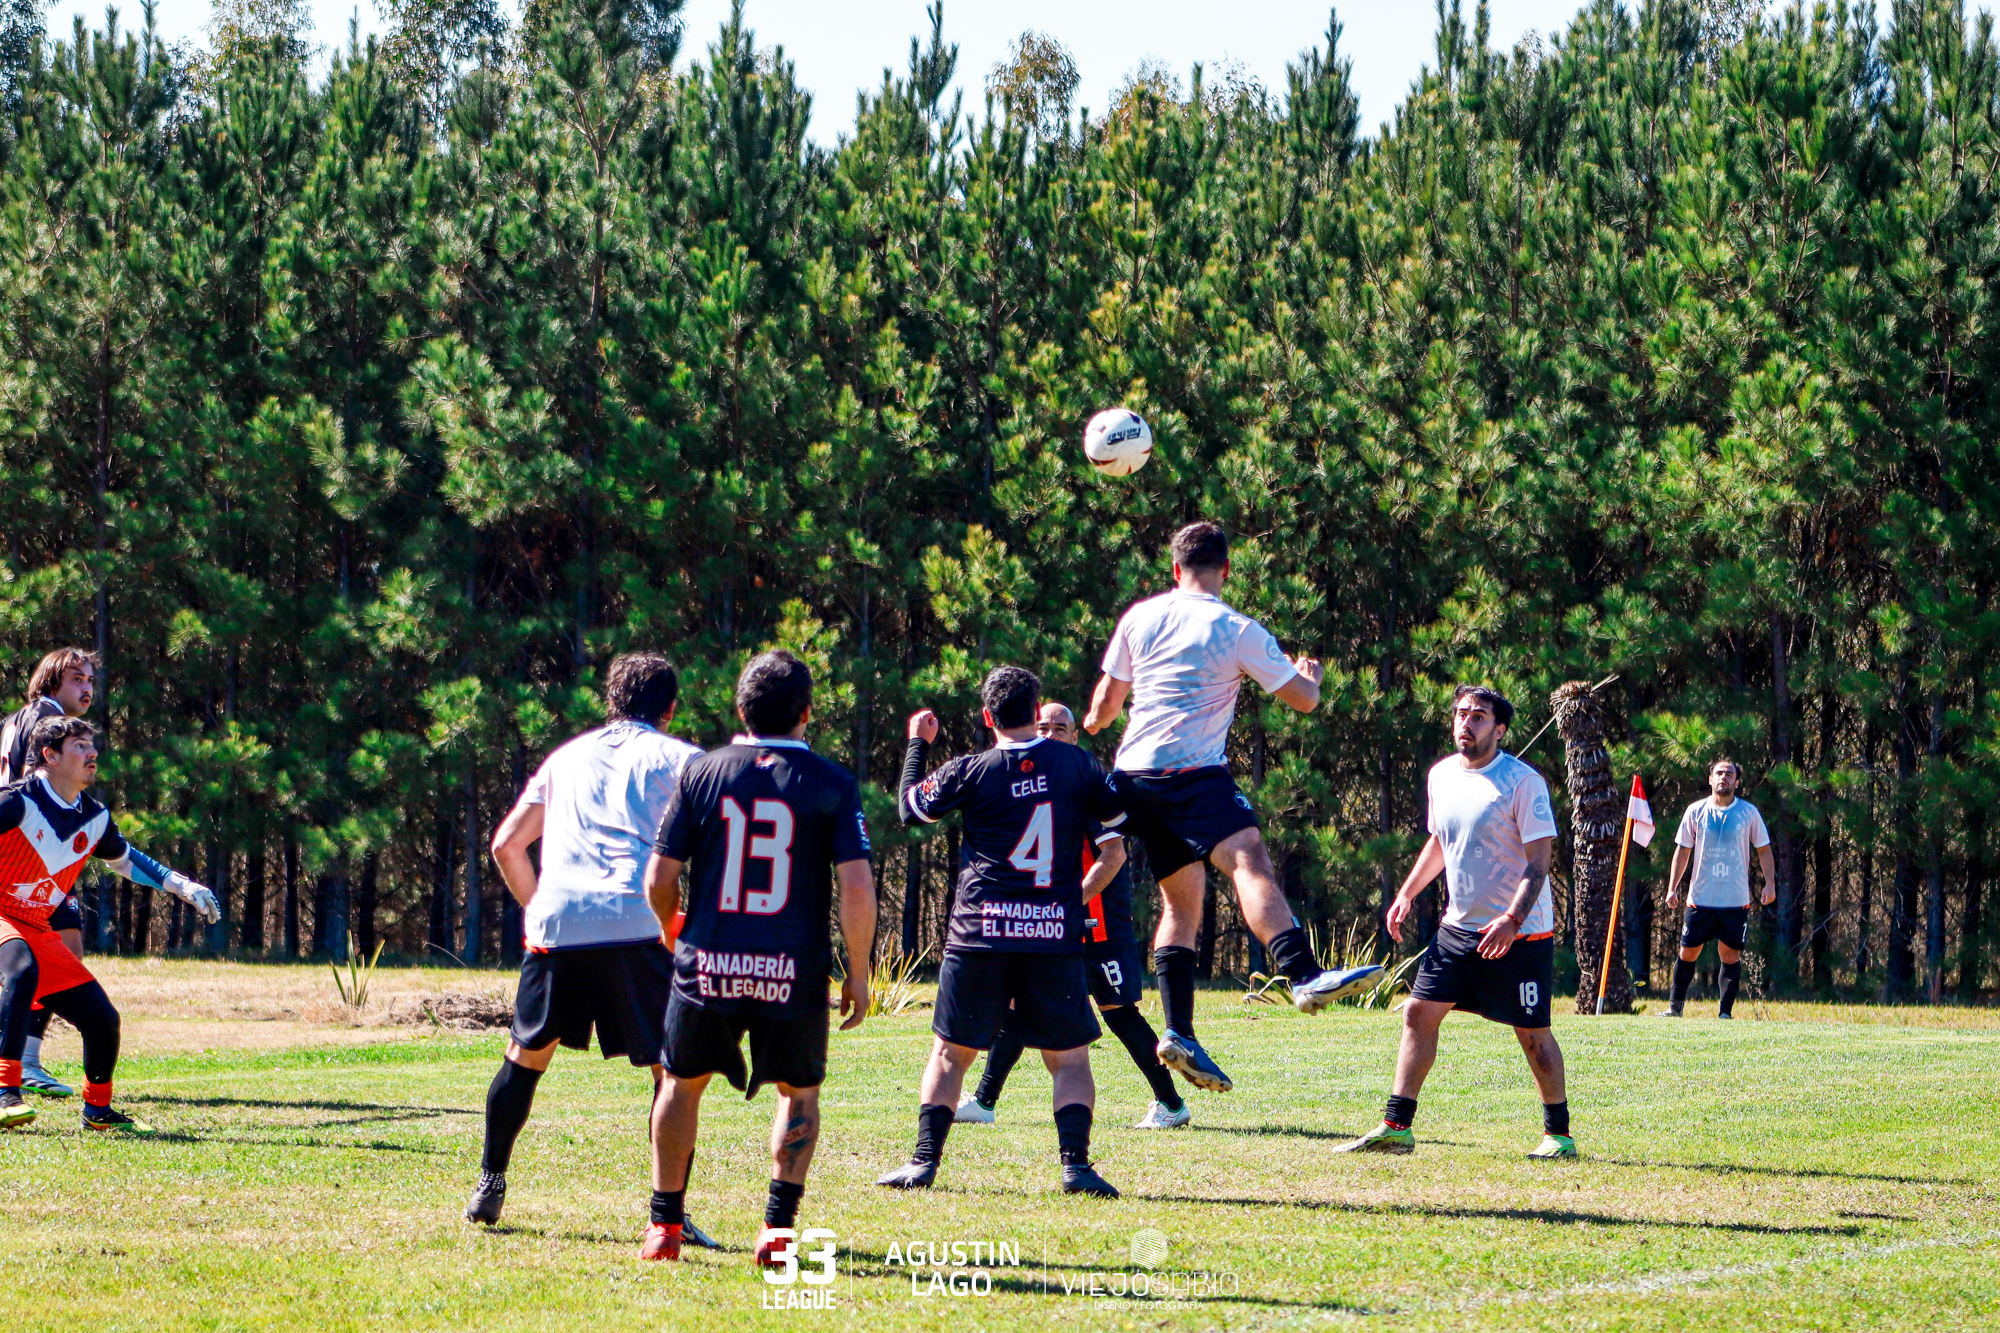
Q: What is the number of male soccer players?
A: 9